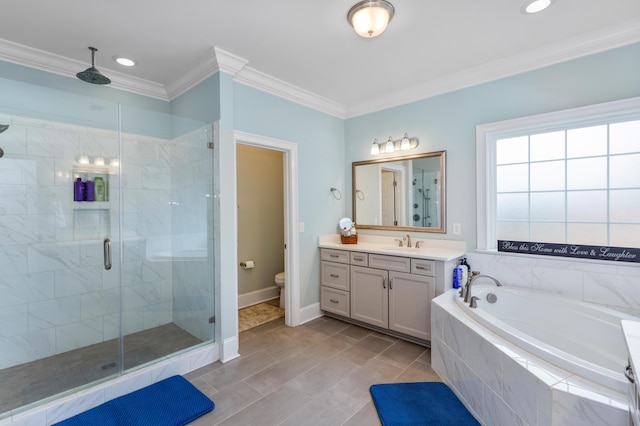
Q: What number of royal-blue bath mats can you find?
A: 2